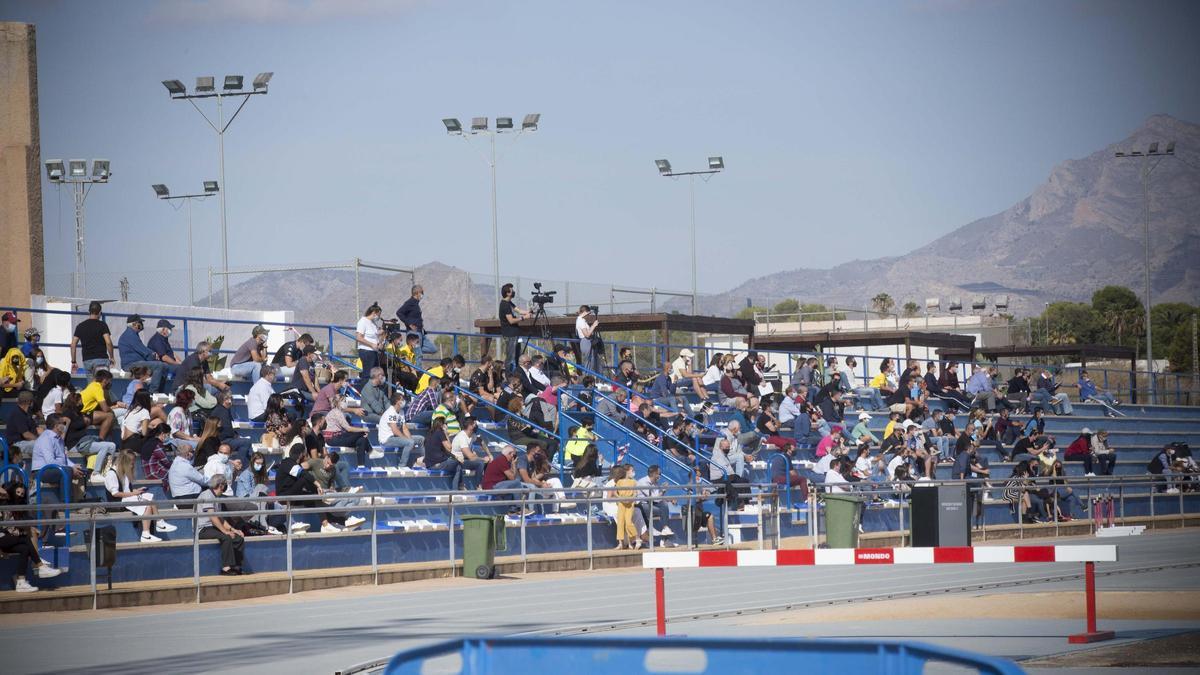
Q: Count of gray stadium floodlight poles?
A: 6